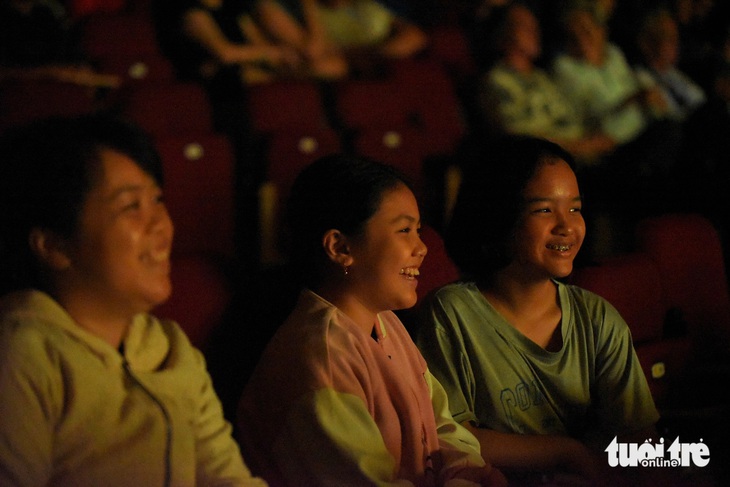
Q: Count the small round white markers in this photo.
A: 5